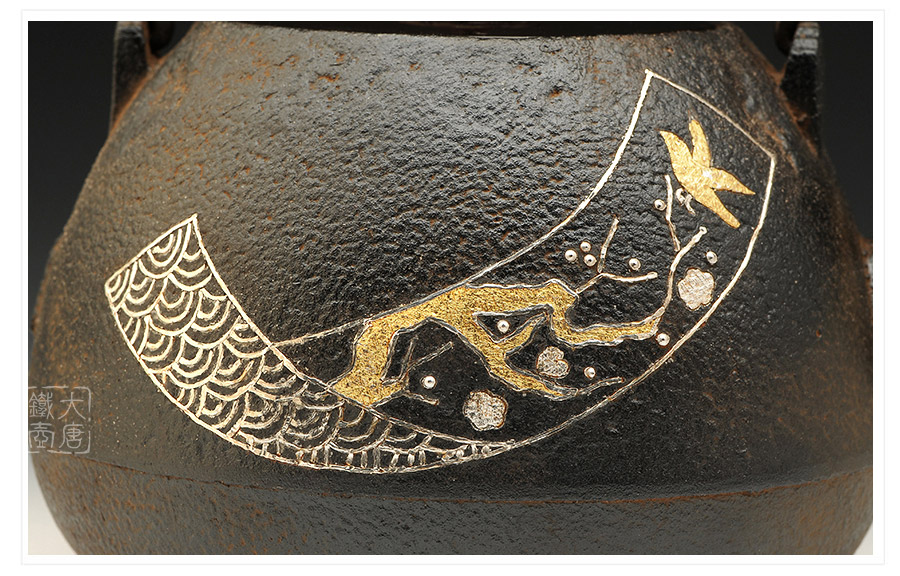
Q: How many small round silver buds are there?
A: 10